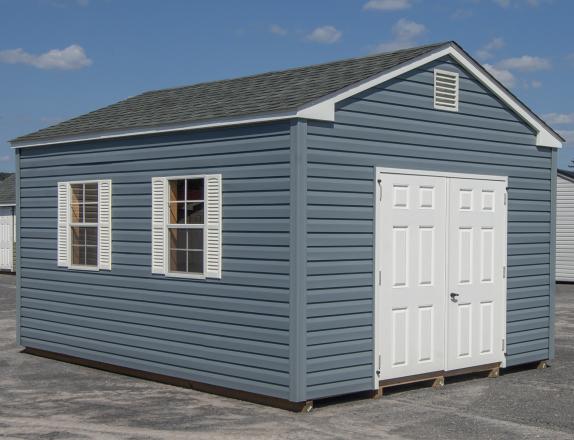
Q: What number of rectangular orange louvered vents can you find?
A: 0